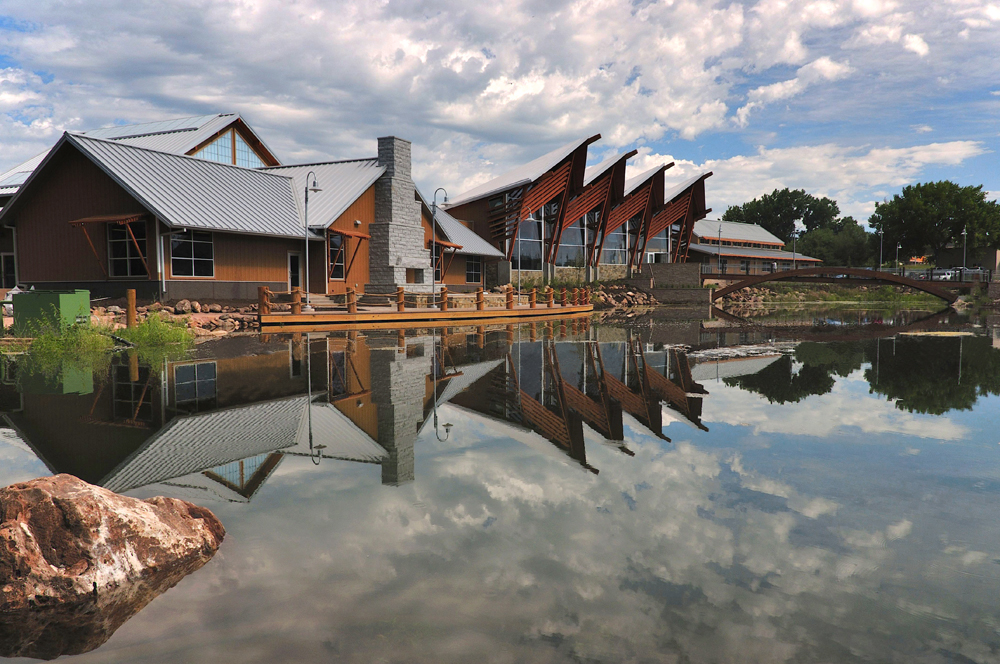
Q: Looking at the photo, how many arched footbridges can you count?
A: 1